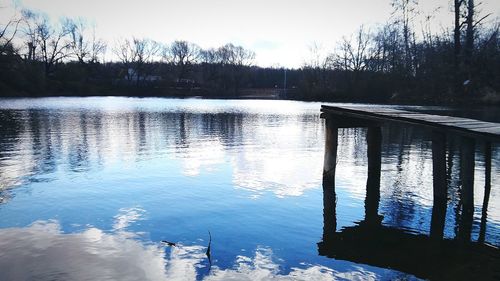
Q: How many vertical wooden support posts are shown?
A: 5